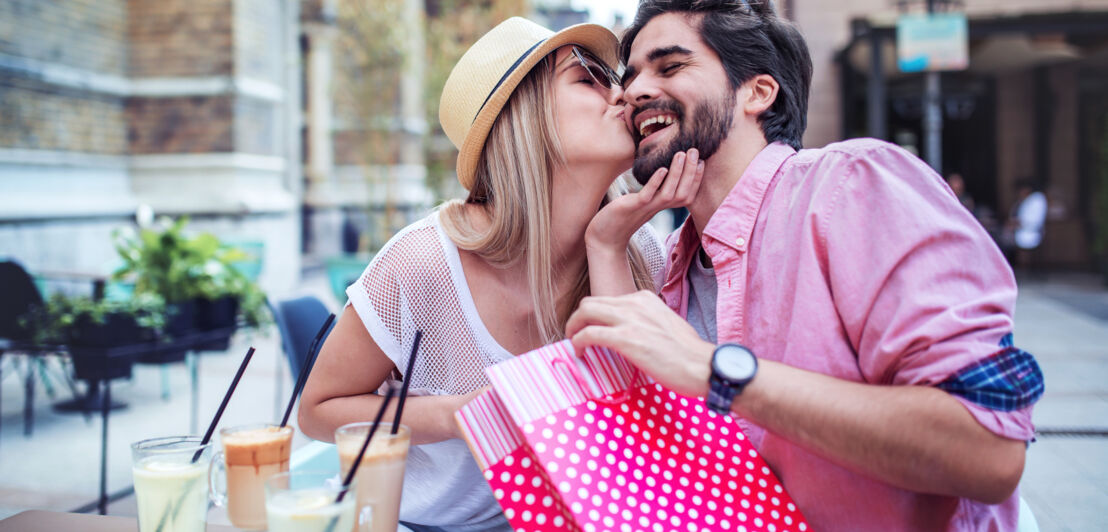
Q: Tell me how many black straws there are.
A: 4